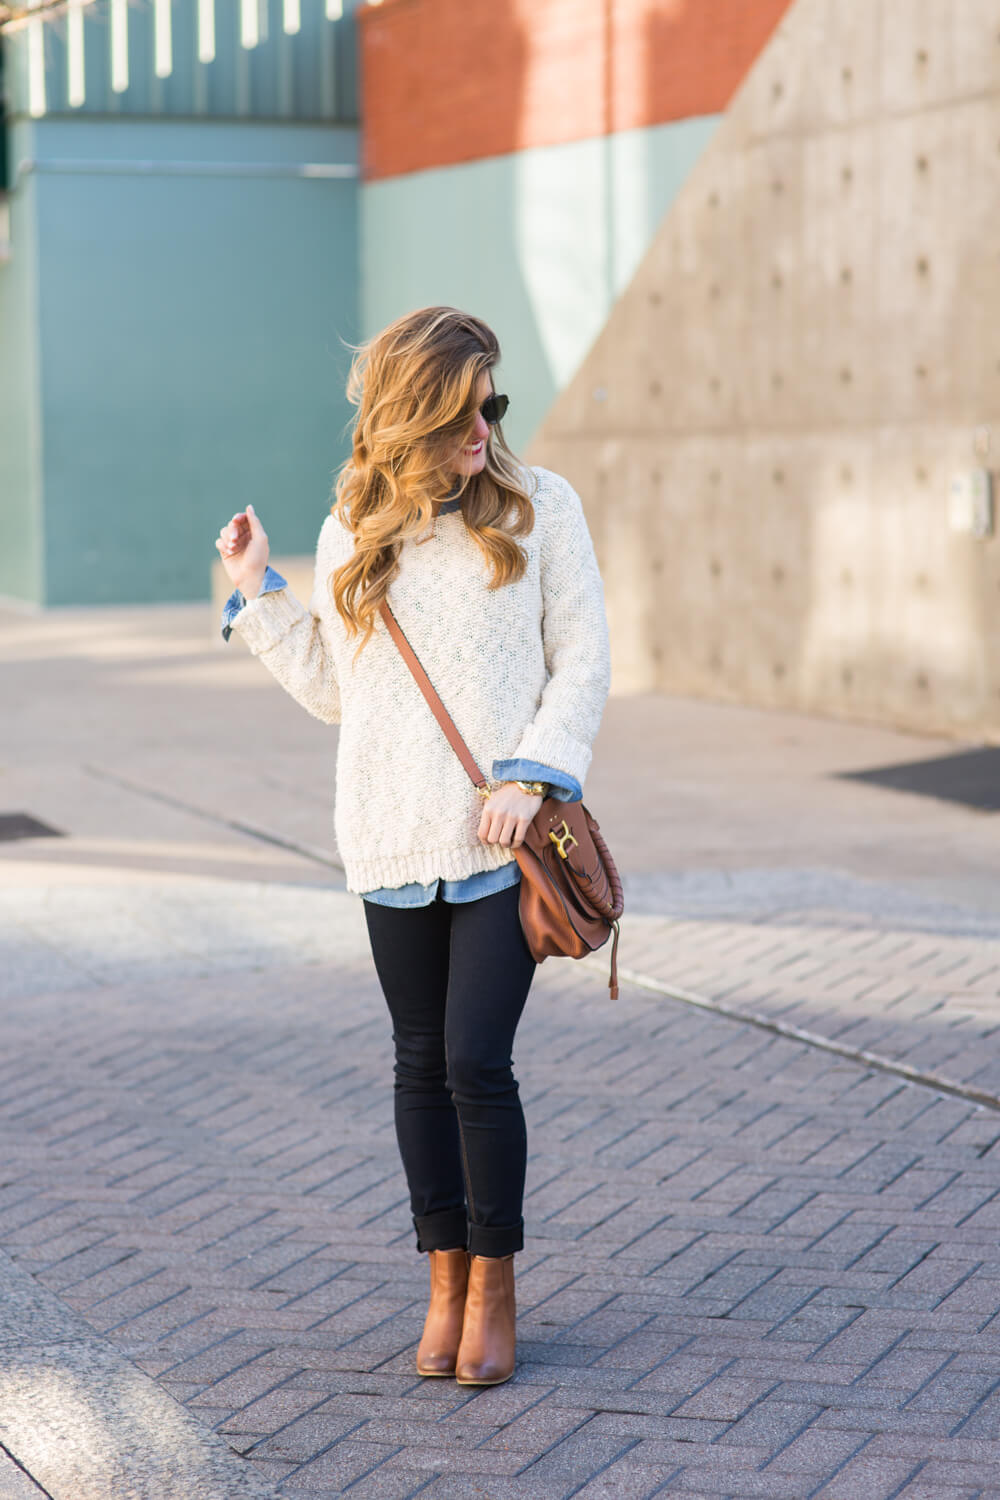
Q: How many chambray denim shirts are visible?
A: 1